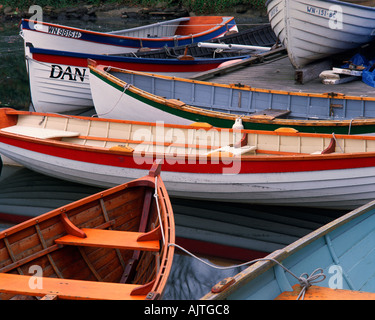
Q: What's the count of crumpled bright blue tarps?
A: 1